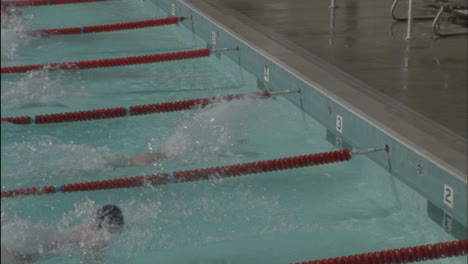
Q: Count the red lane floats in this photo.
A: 6